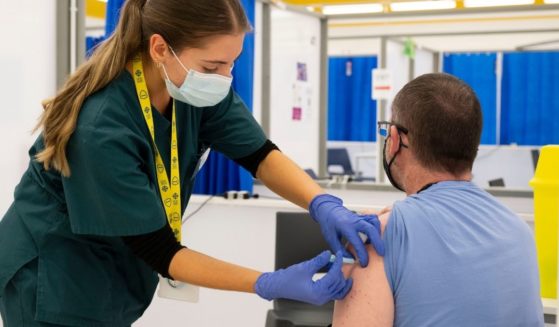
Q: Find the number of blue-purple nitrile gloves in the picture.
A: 2